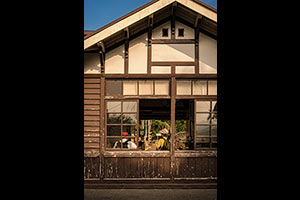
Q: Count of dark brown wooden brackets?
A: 5